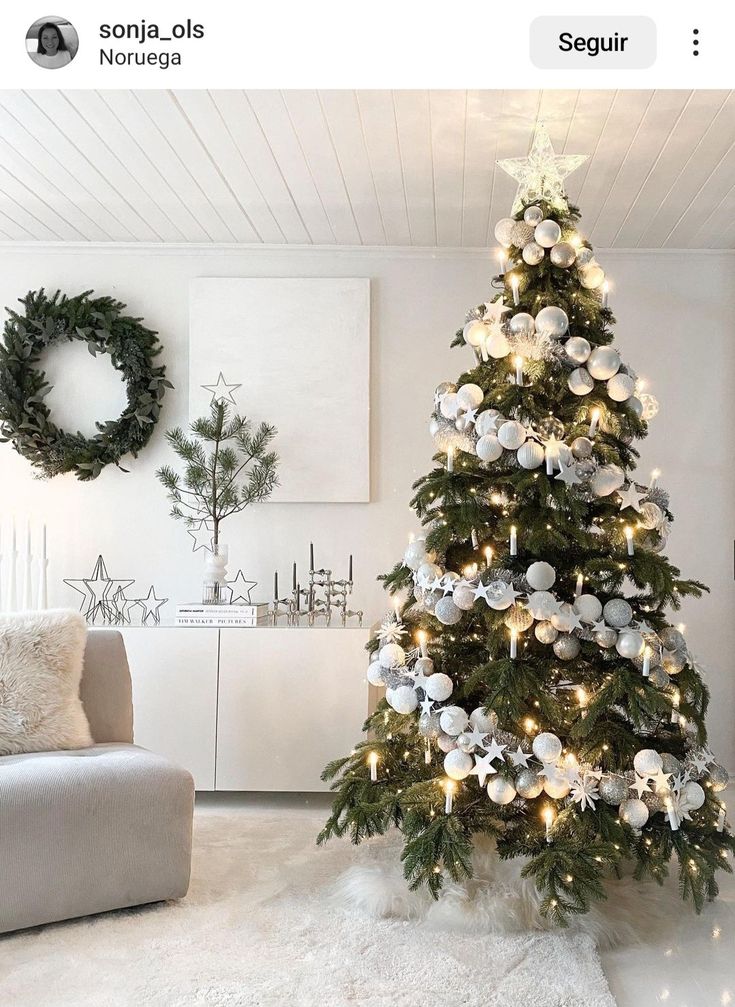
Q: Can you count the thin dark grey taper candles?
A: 5